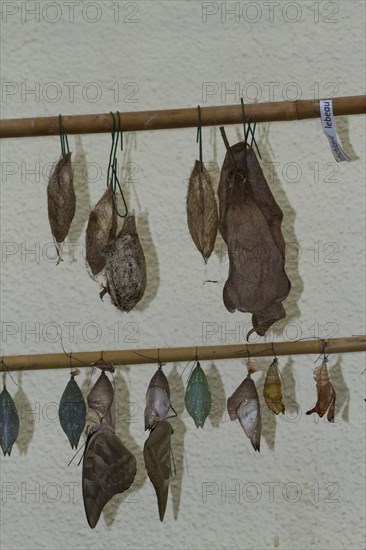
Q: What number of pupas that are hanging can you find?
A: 13